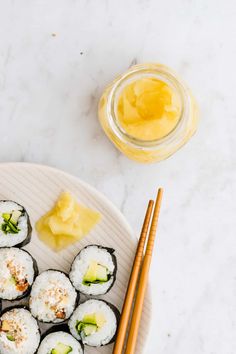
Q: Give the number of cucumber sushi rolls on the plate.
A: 4